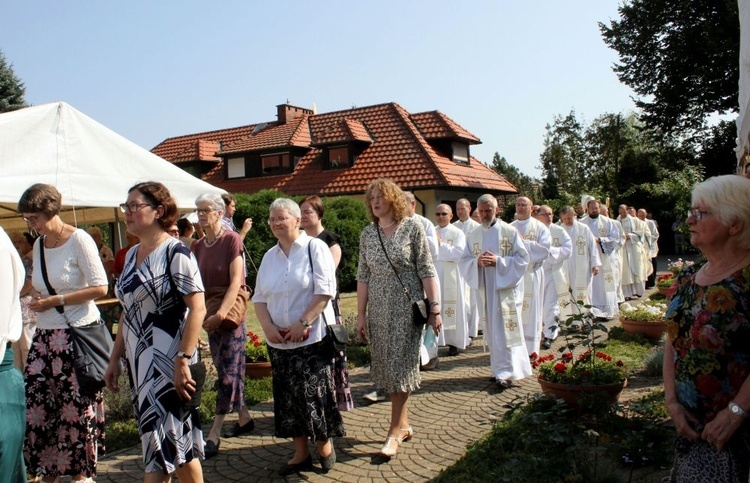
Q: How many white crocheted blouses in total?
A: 1